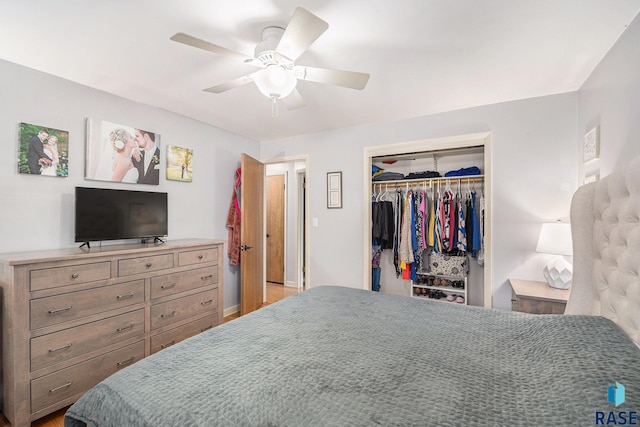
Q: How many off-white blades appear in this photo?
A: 5